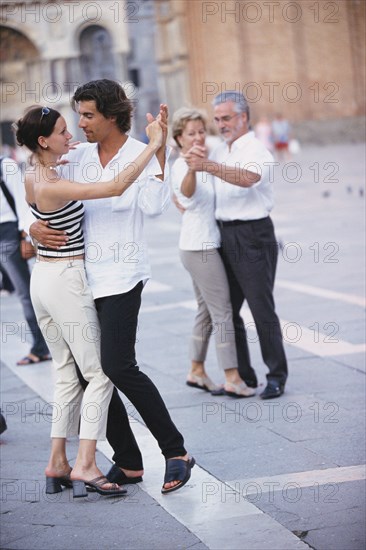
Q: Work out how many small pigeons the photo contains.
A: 3